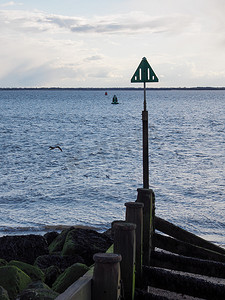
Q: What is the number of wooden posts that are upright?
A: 4